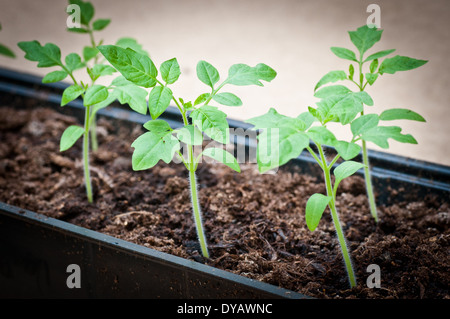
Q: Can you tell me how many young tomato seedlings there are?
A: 5